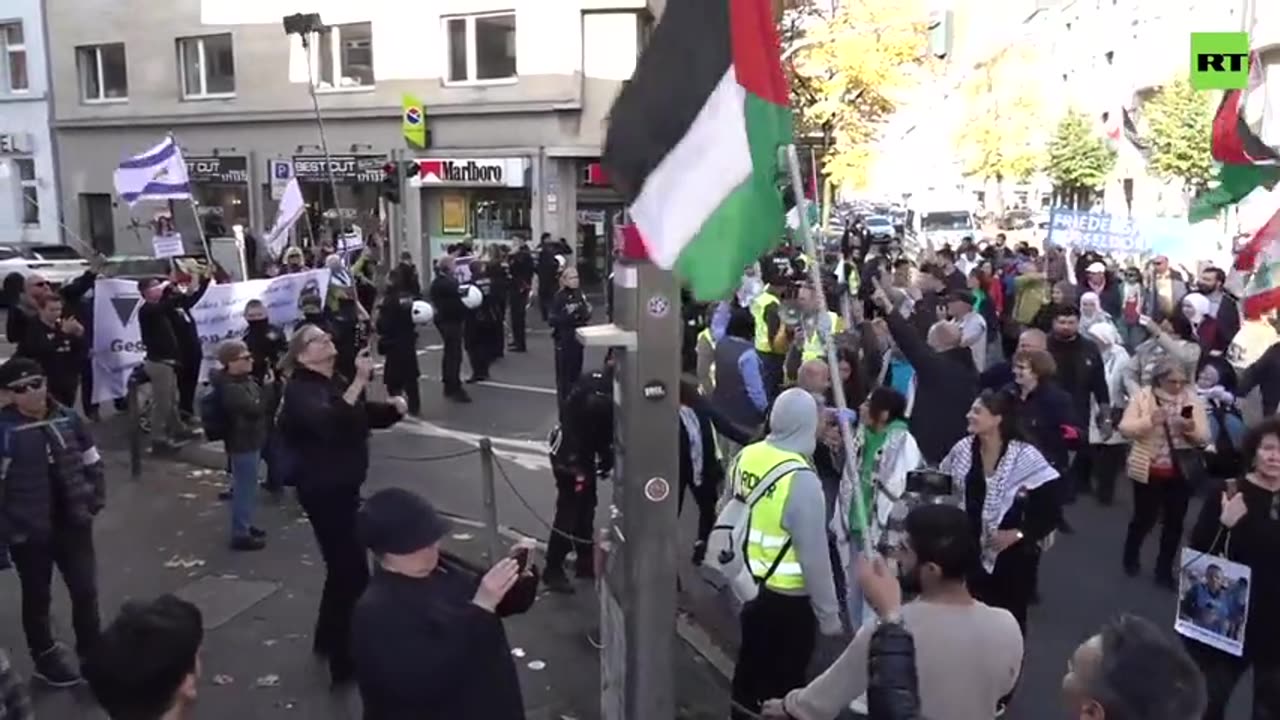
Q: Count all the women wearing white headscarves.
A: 3